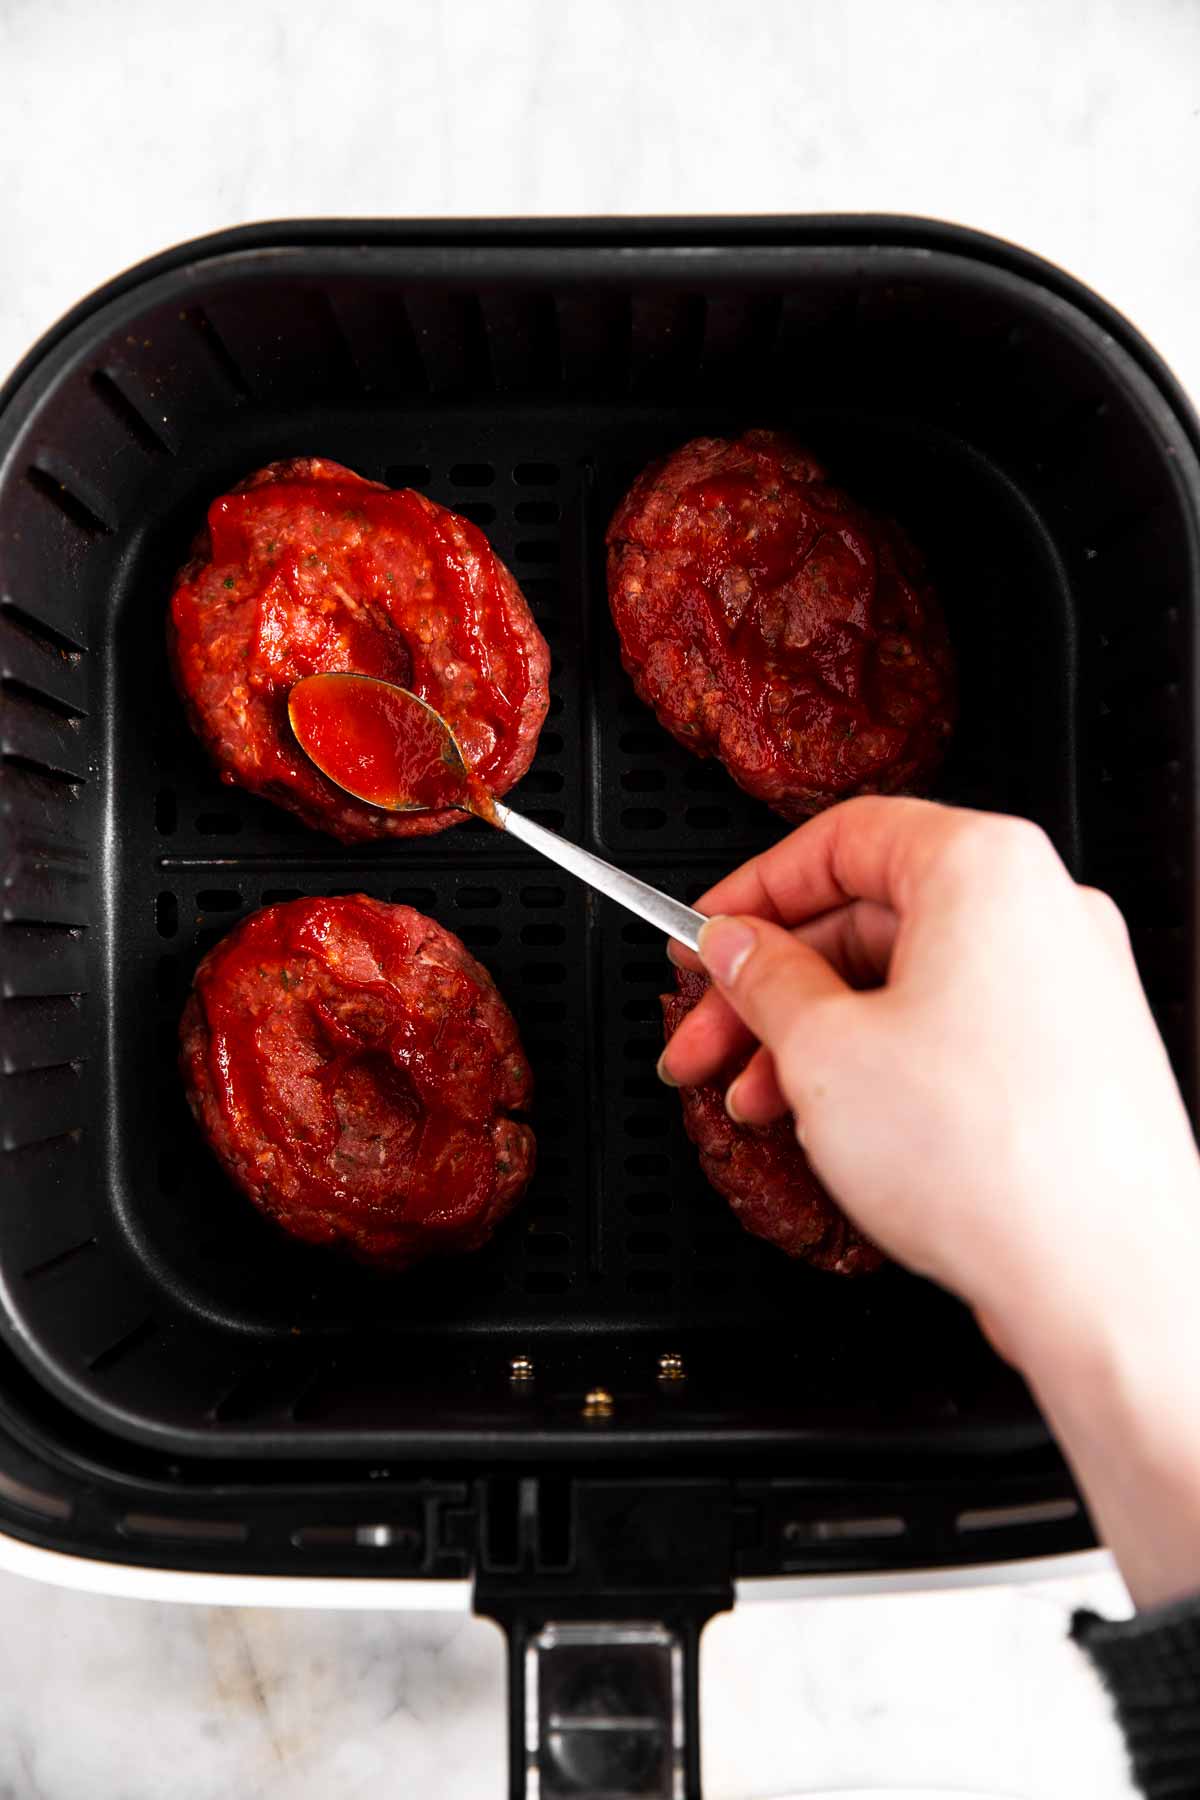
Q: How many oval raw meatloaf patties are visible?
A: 4